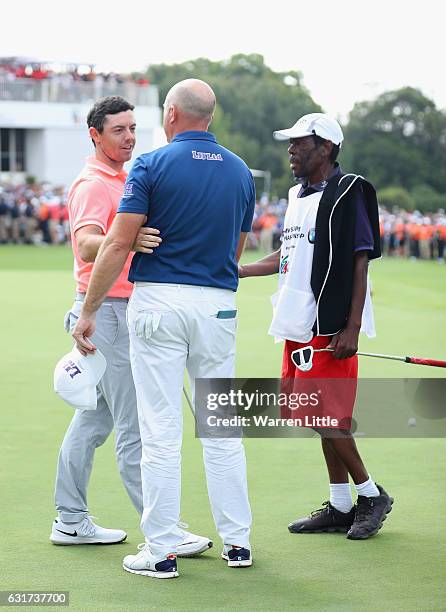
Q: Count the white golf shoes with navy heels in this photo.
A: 2